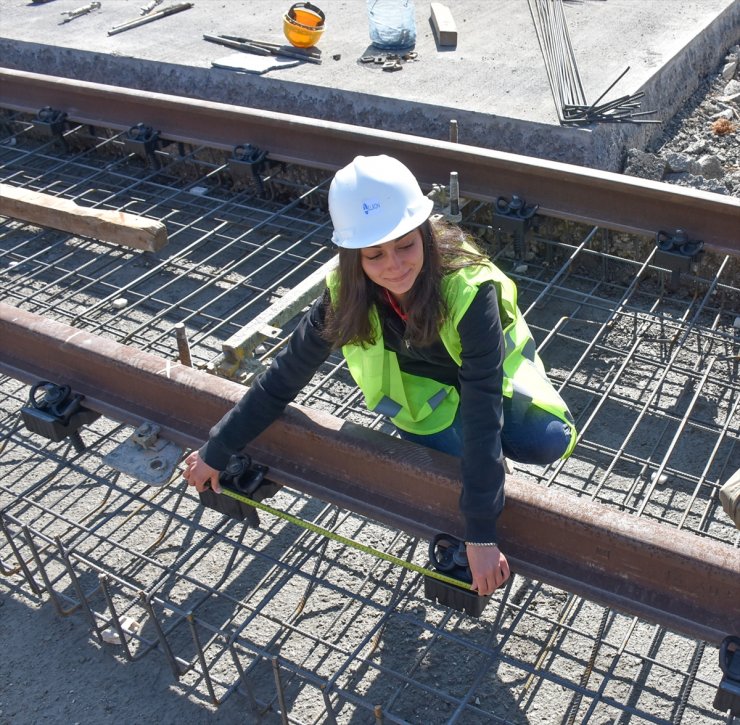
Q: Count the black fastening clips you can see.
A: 9